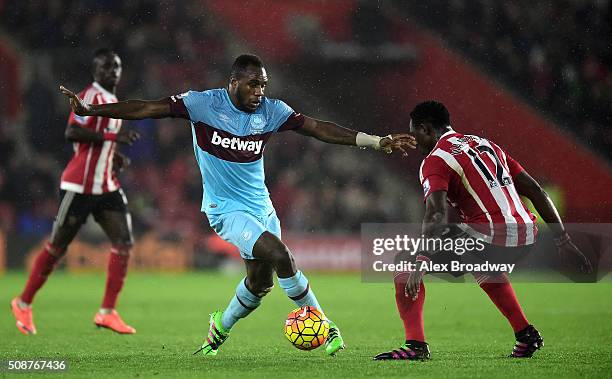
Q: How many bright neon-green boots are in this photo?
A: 2